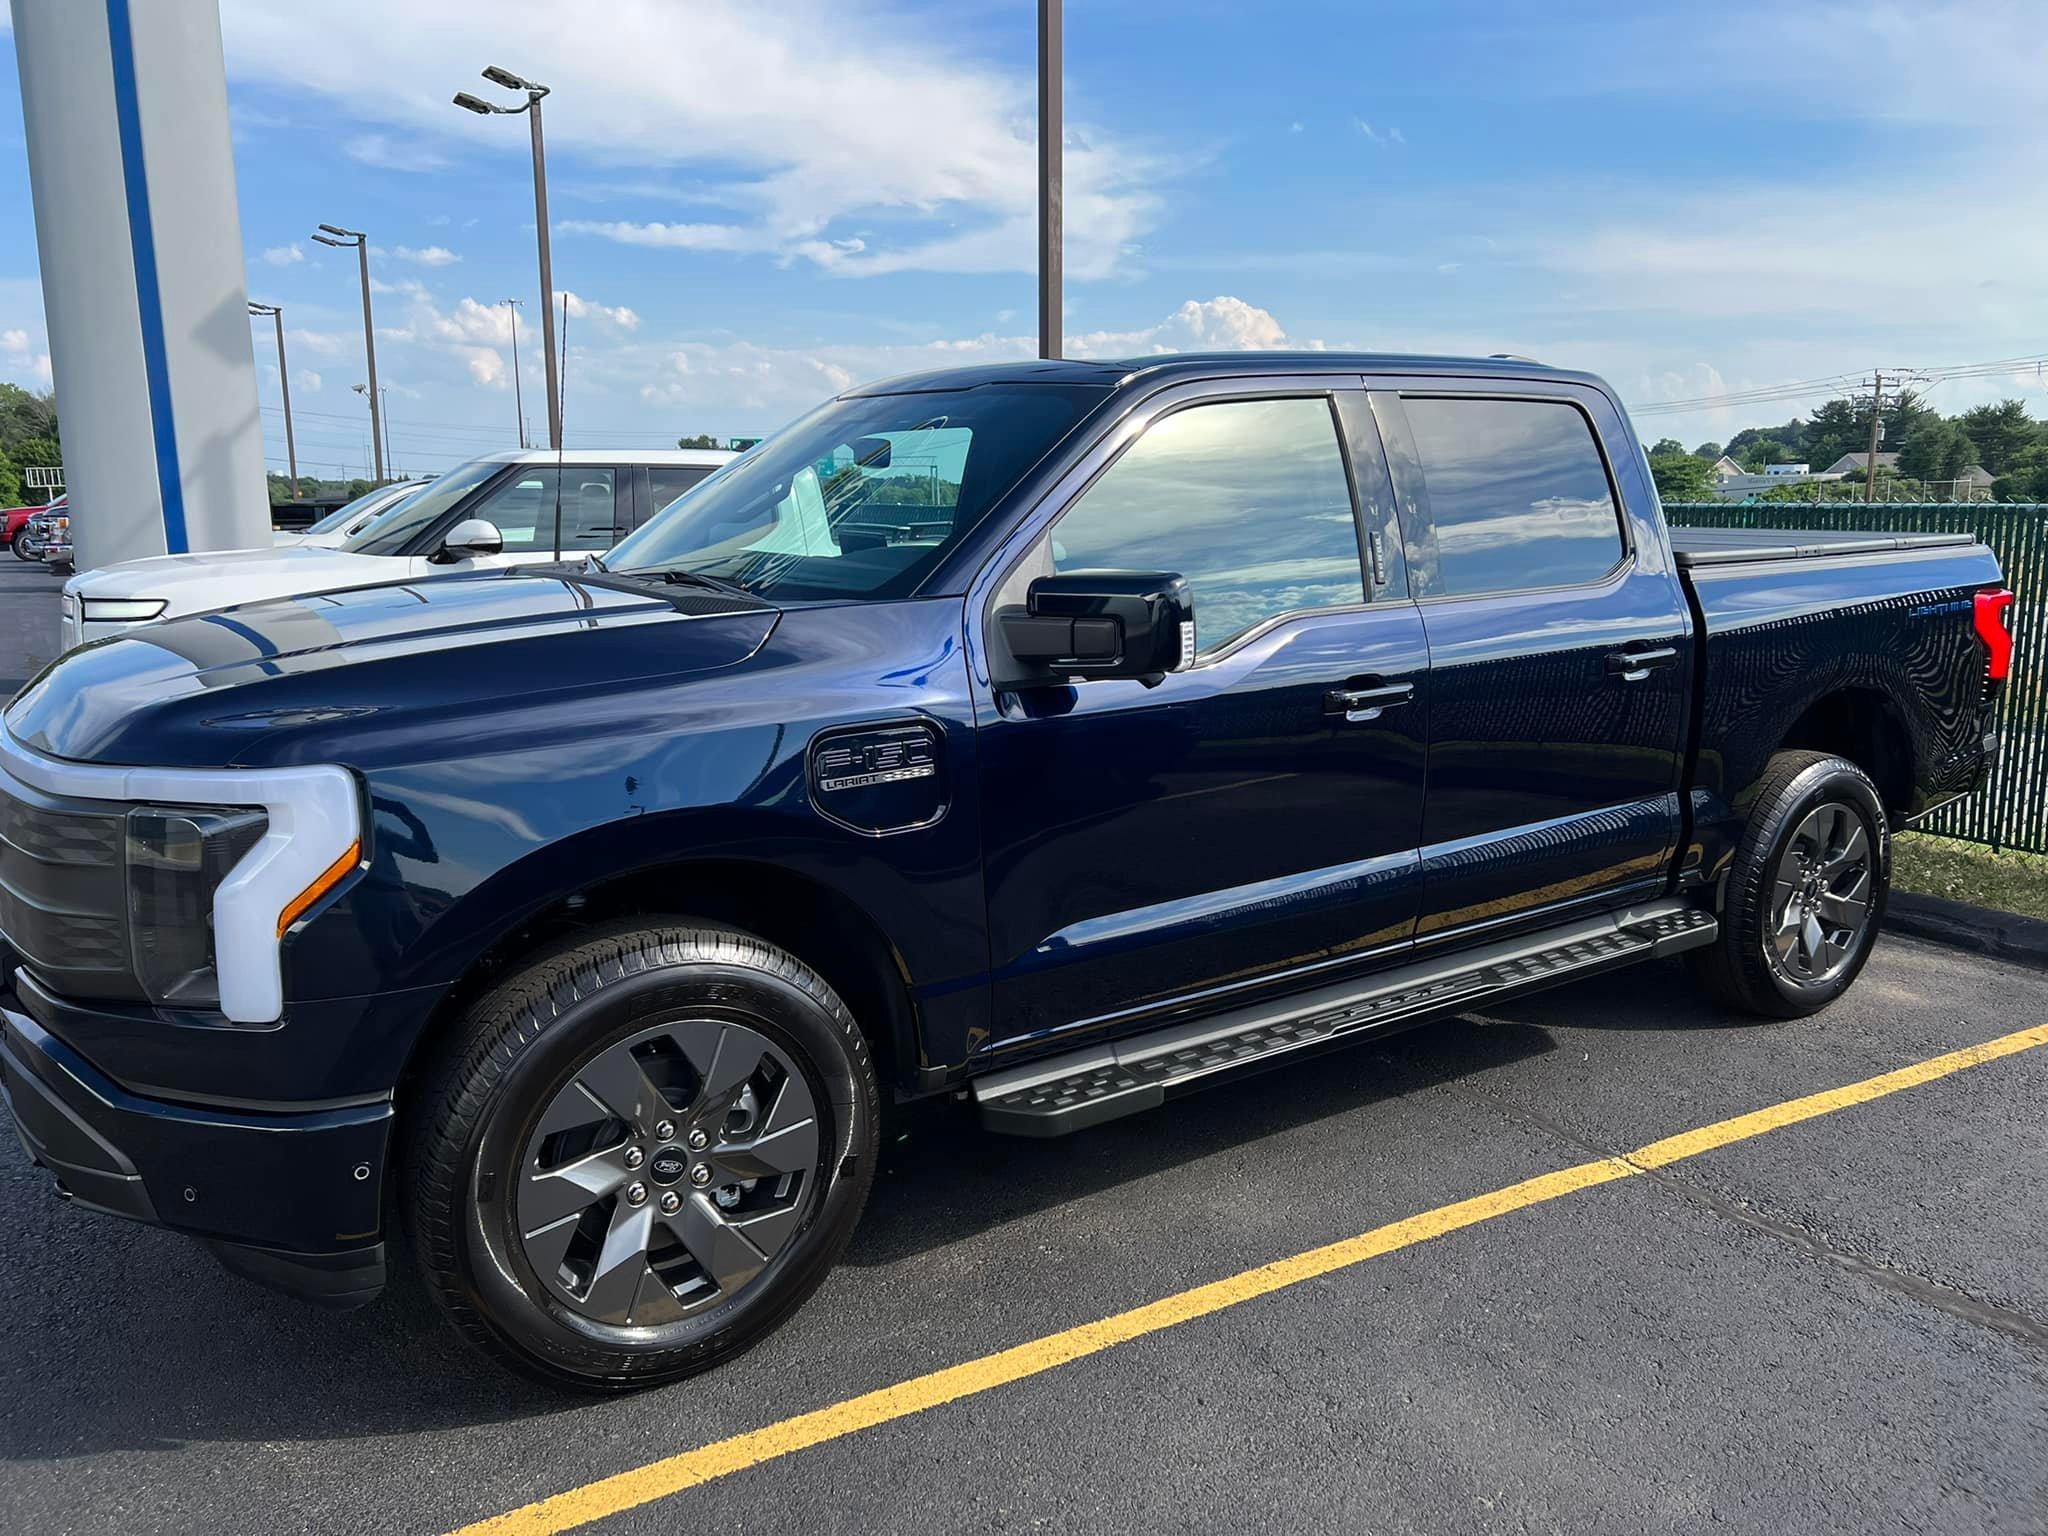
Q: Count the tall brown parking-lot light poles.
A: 4